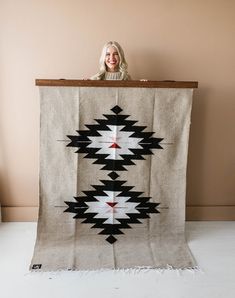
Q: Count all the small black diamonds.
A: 3